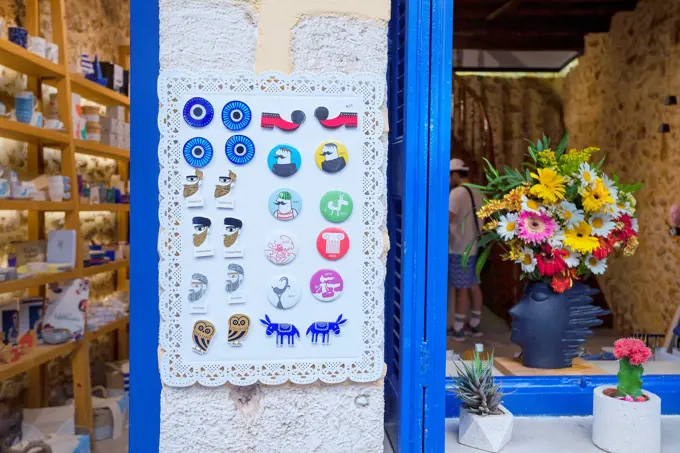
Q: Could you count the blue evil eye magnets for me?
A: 4